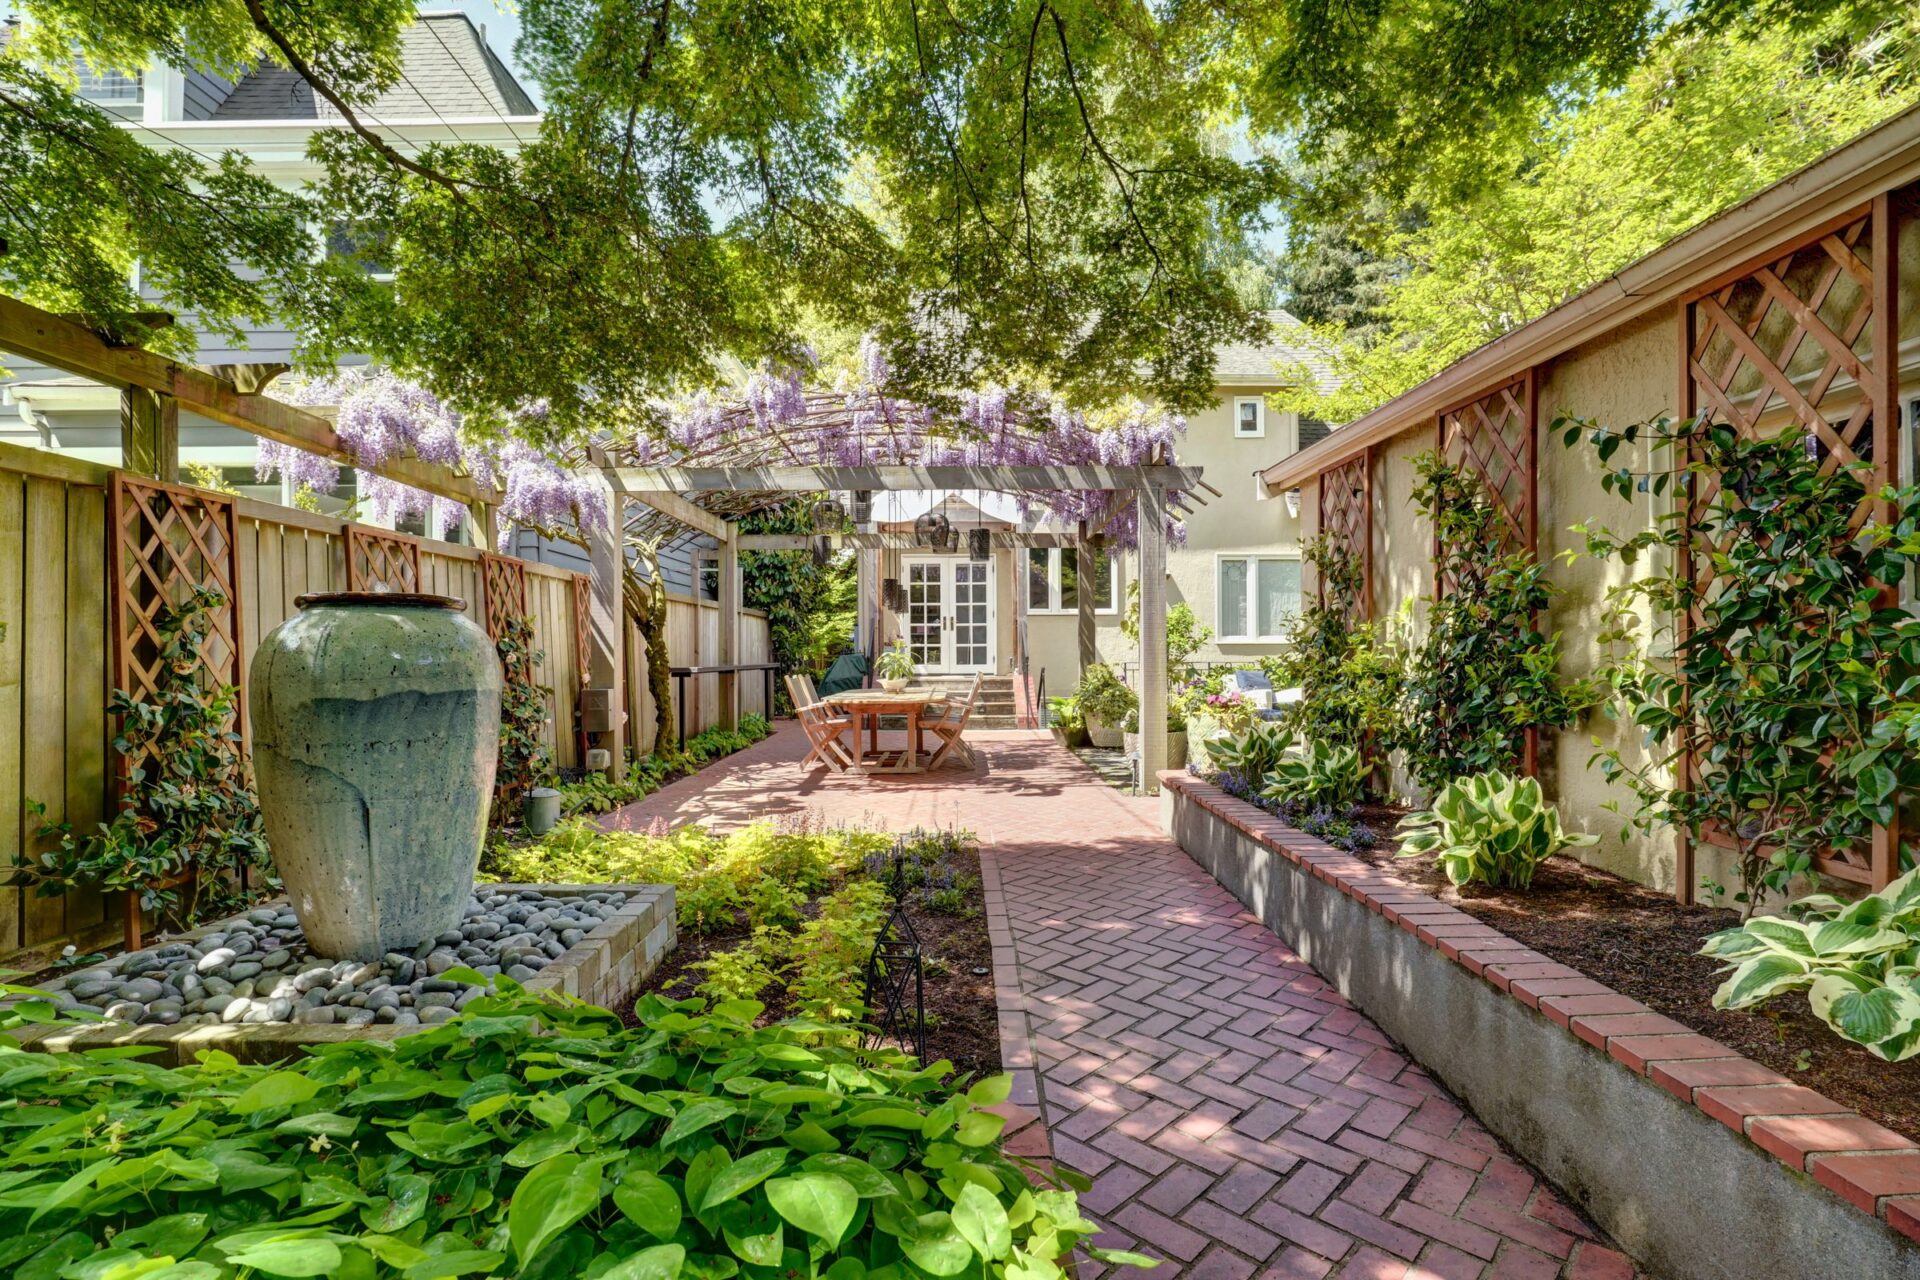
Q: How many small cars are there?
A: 0